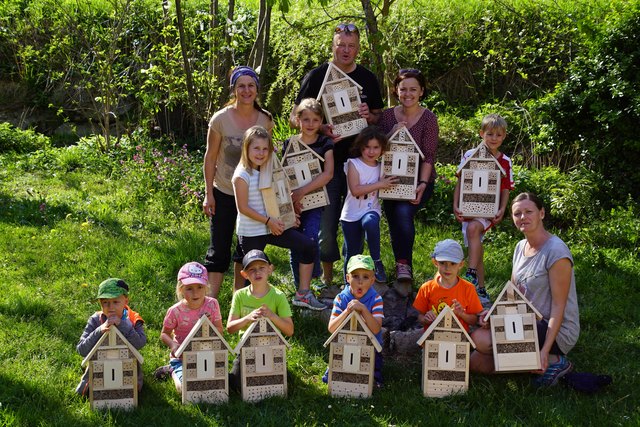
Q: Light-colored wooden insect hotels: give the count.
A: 11